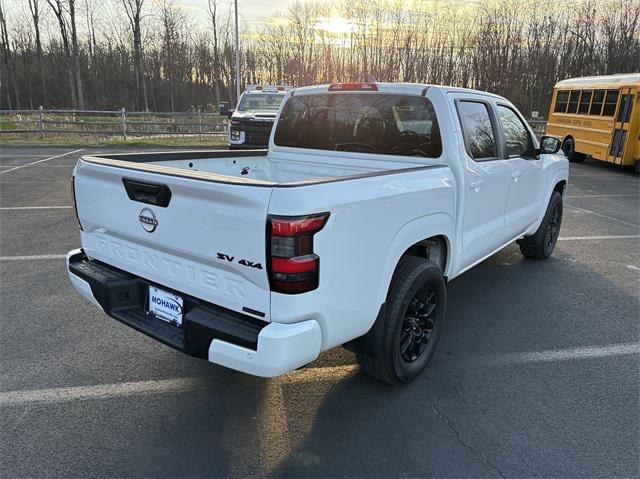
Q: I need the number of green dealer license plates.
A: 0